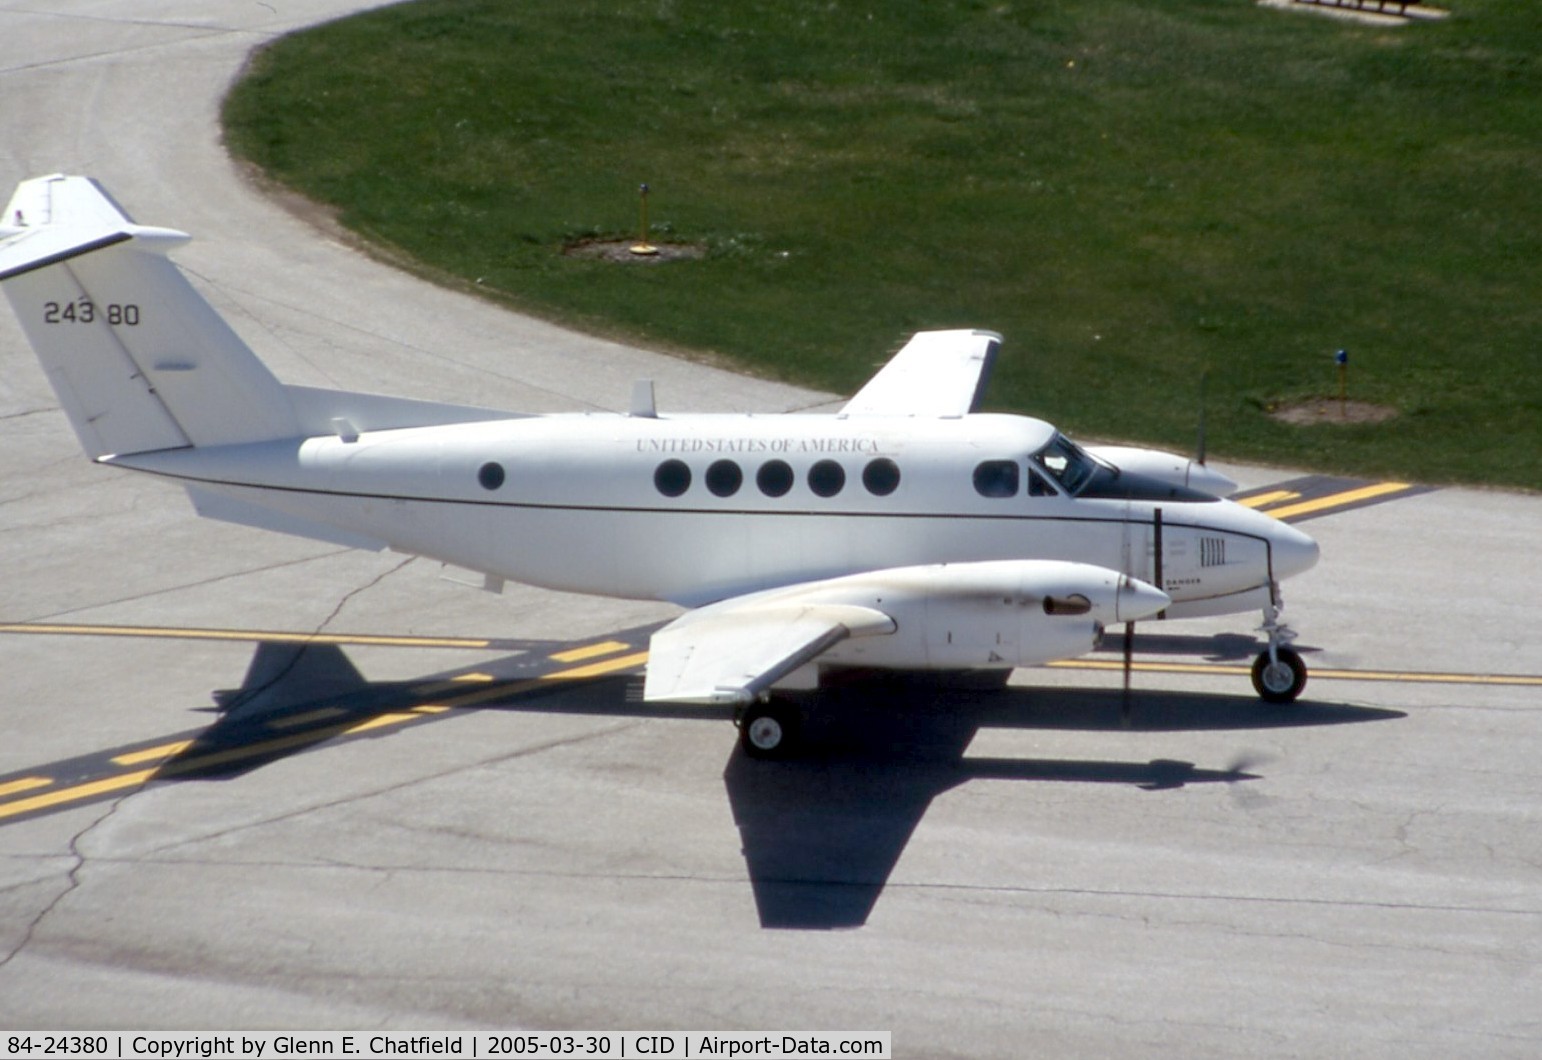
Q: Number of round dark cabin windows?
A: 6